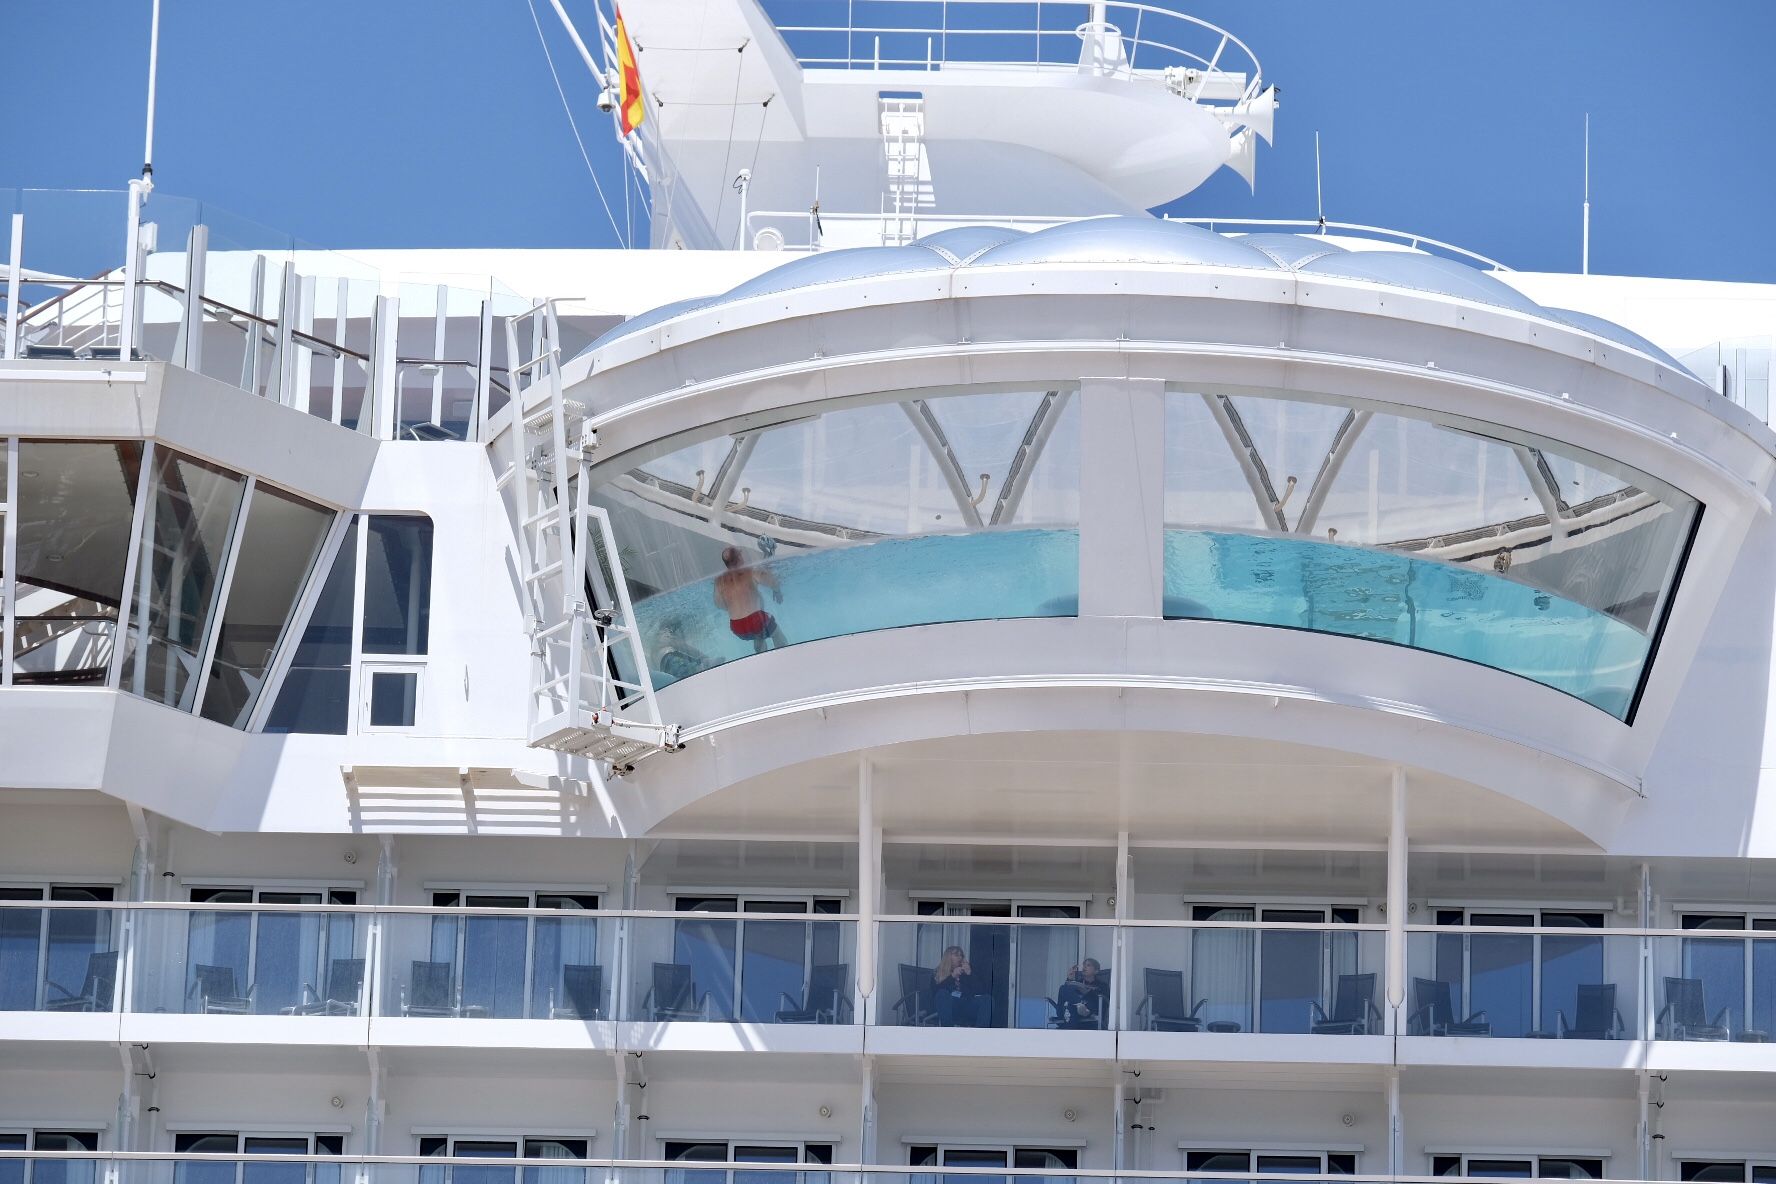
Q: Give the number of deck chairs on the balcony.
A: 14